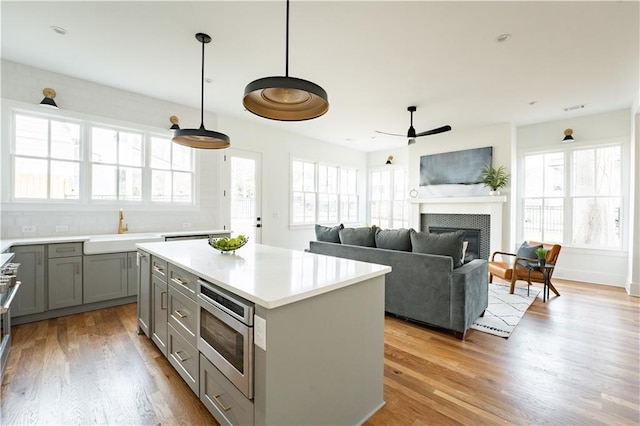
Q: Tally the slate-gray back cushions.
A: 4